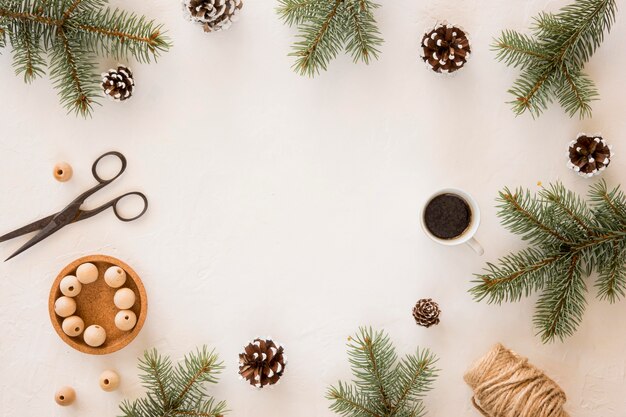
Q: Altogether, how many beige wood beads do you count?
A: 11